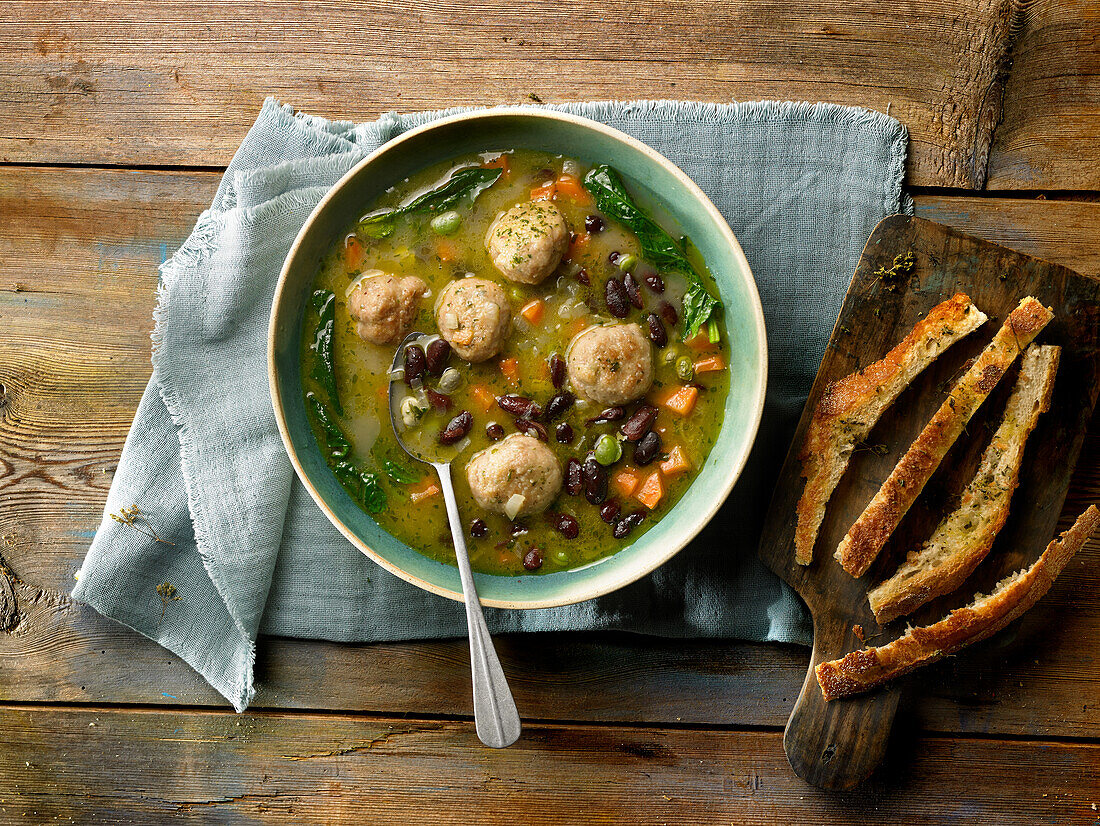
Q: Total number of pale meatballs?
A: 5